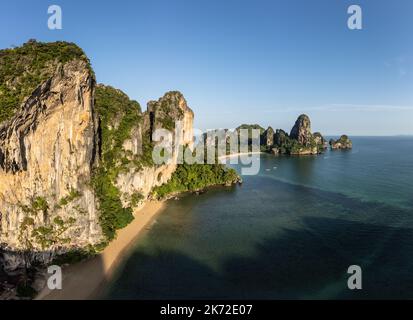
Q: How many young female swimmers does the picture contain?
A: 0